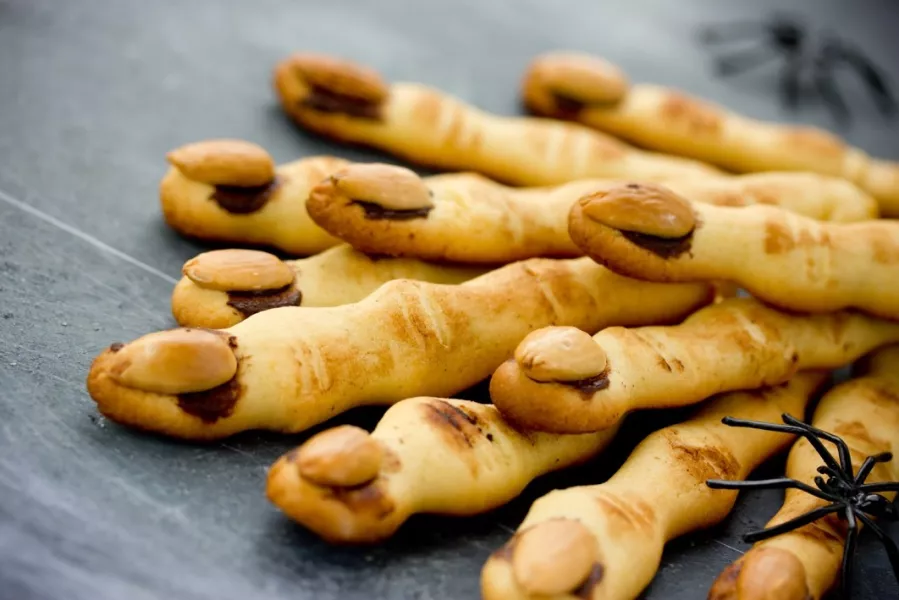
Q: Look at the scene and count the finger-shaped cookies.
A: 11